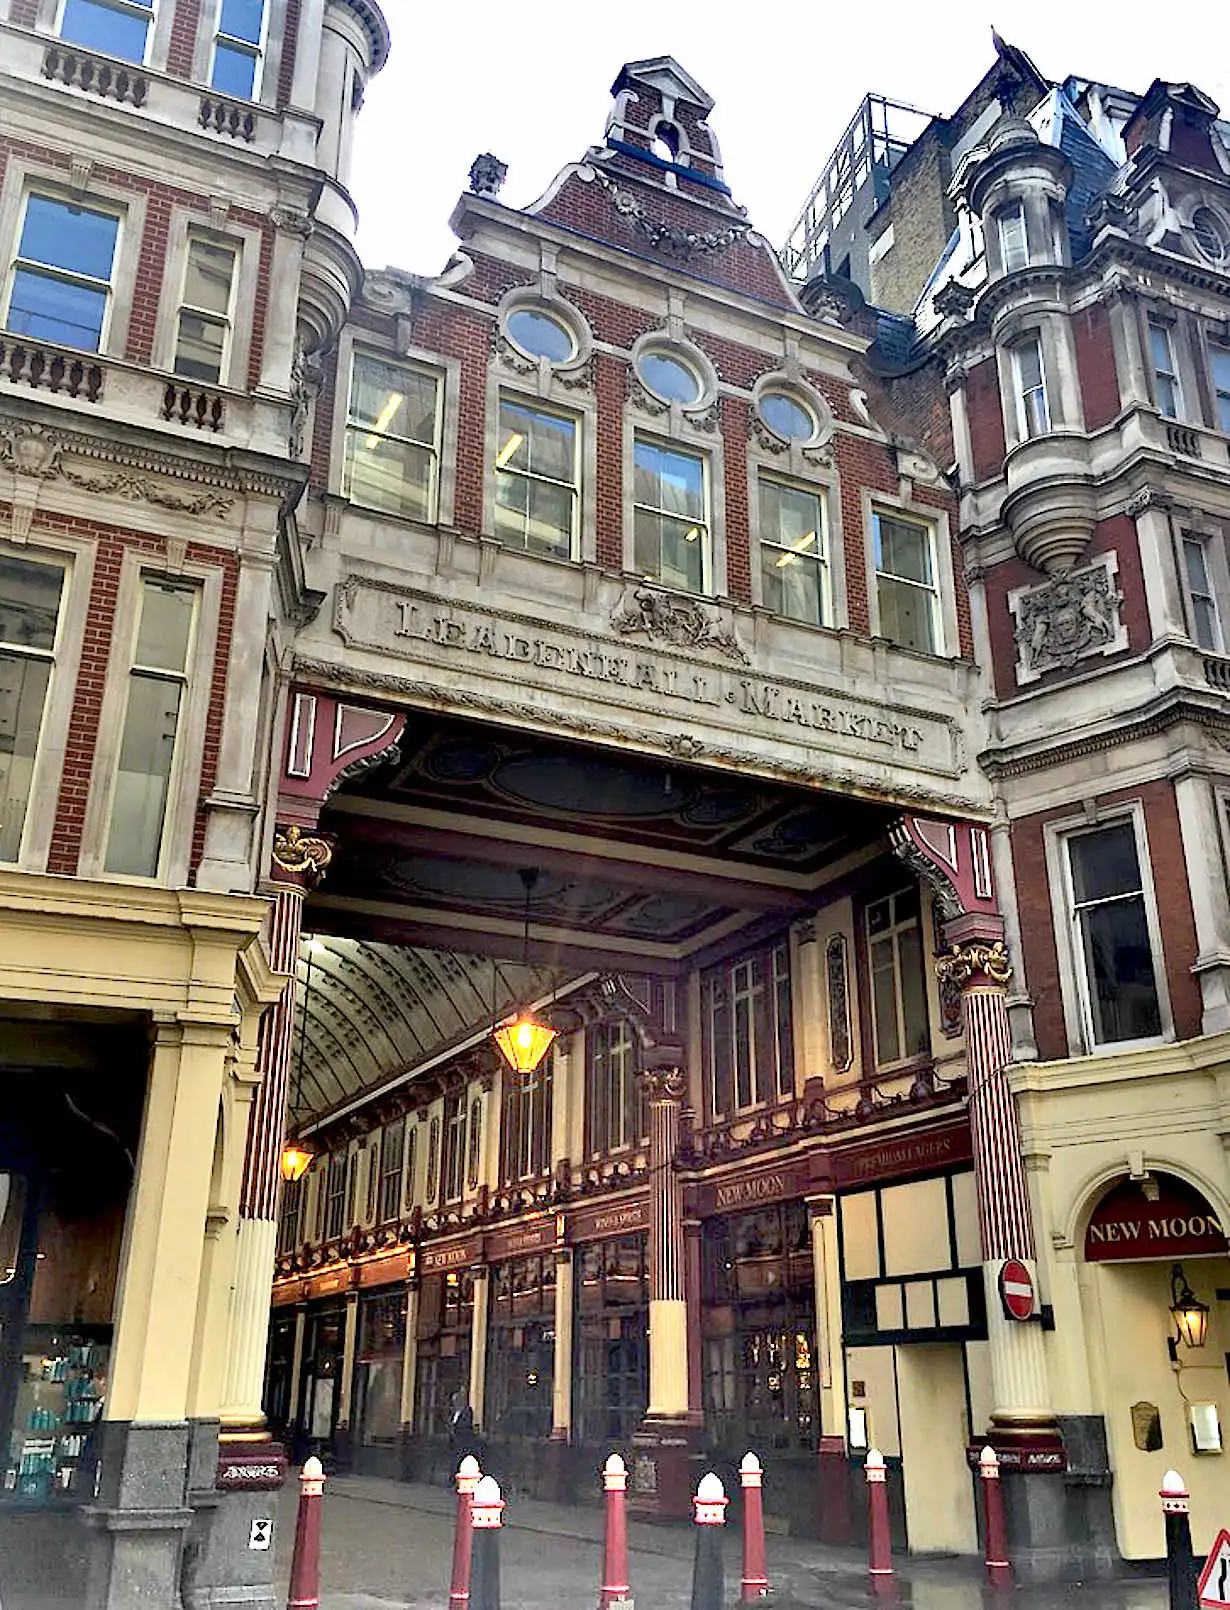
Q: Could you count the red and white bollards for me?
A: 6